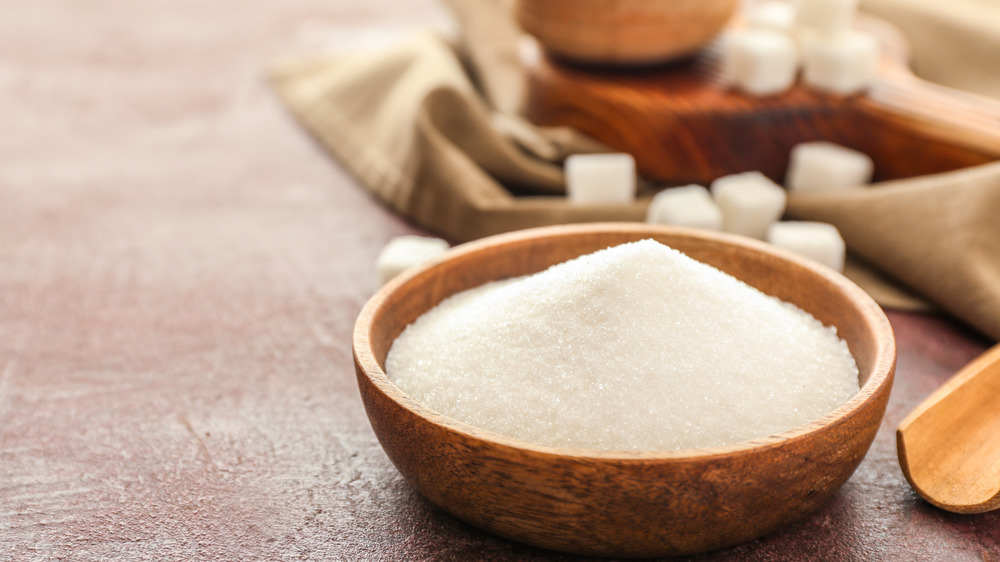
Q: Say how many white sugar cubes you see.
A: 10